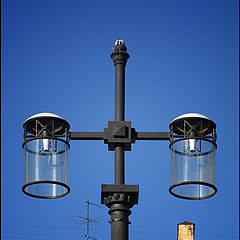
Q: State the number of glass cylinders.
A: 2